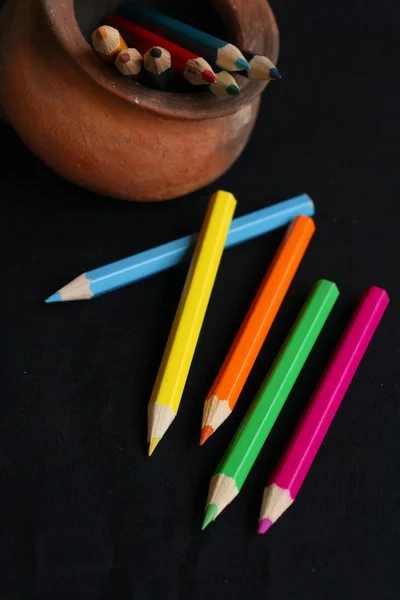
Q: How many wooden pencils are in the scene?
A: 12